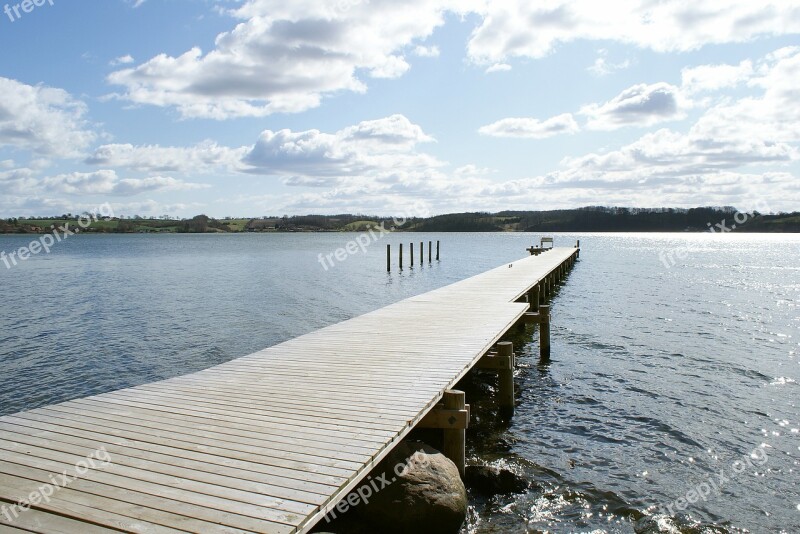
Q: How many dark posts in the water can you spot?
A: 6